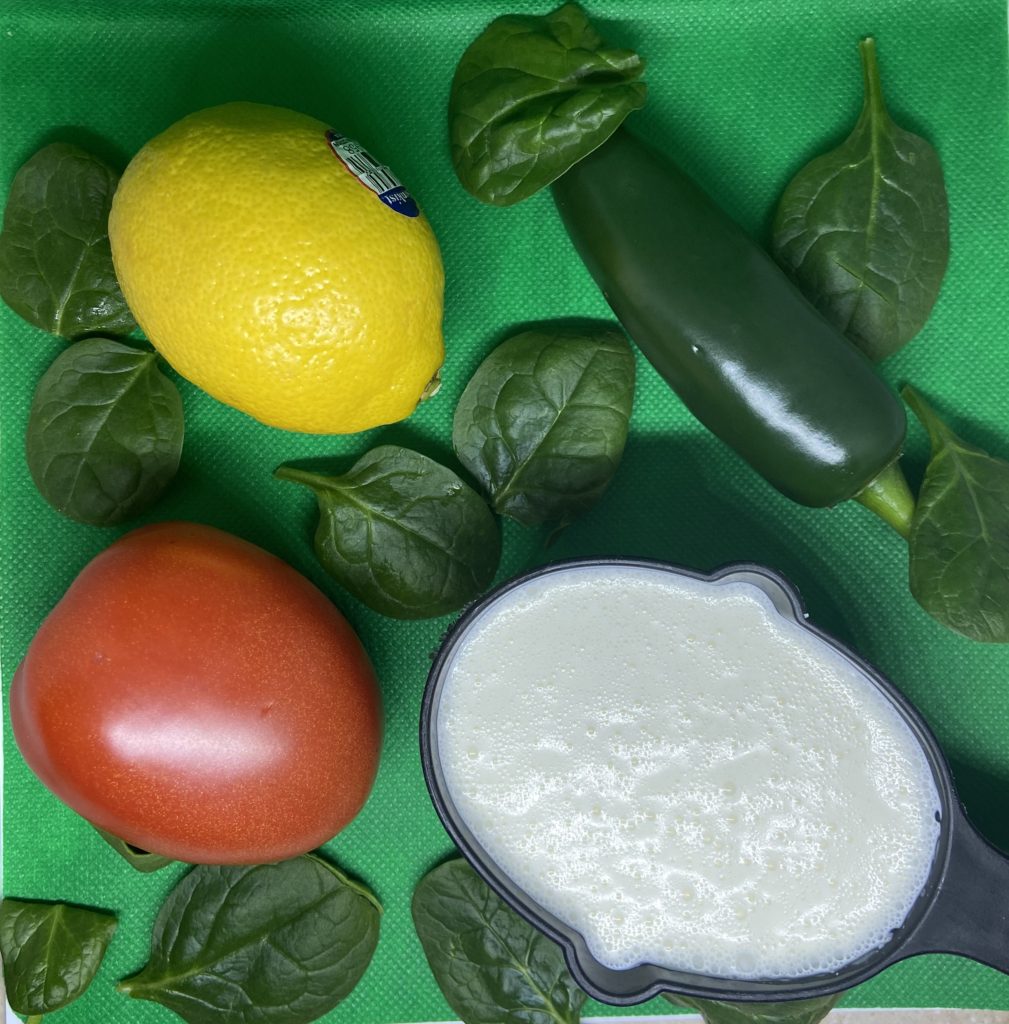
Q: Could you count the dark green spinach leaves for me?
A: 12